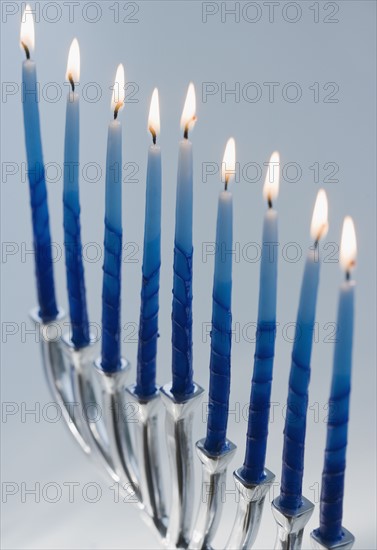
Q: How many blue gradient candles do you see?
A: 9